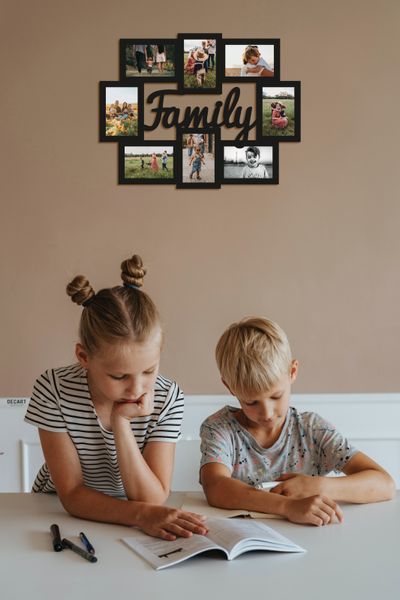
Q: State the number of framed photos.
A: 8